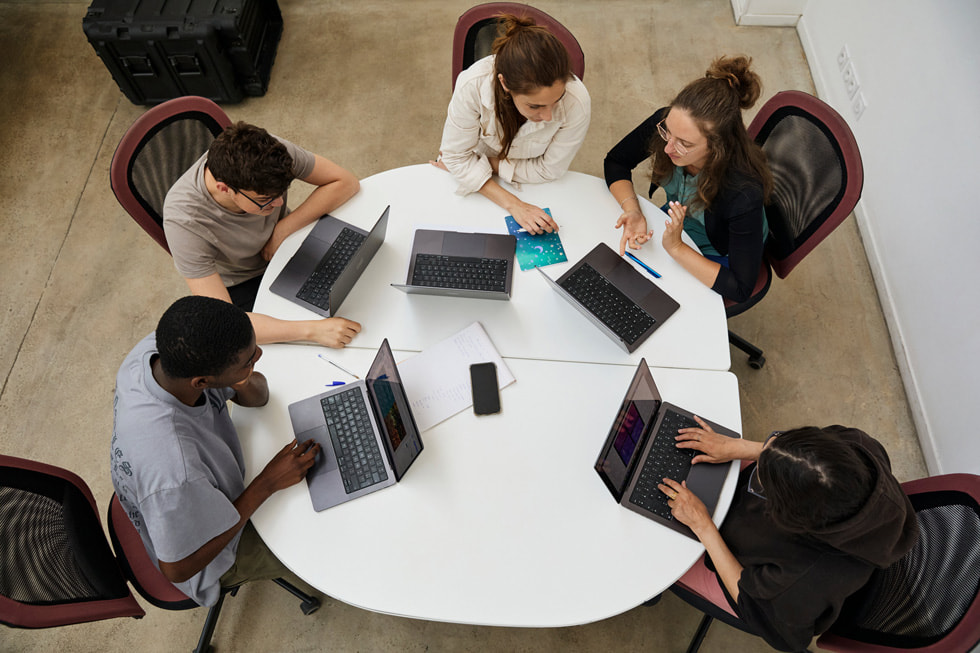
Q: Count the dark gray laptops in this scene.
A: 5